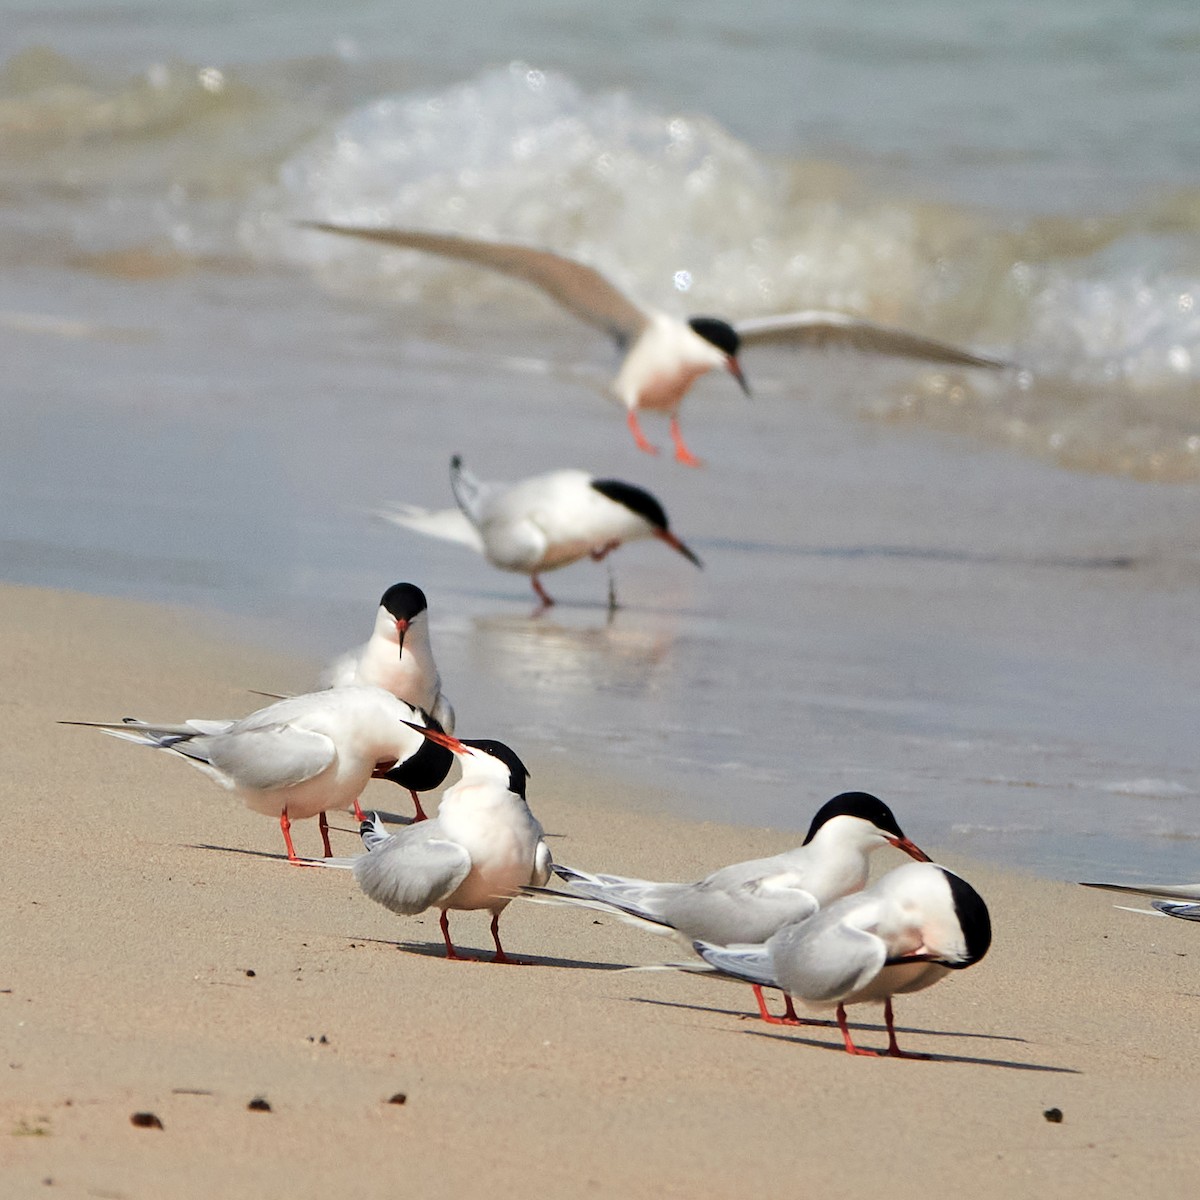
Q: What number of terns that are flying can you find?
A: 1